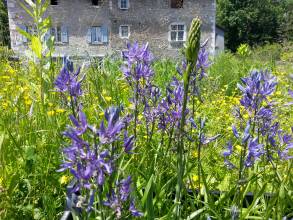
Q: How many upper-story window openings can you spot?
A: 4